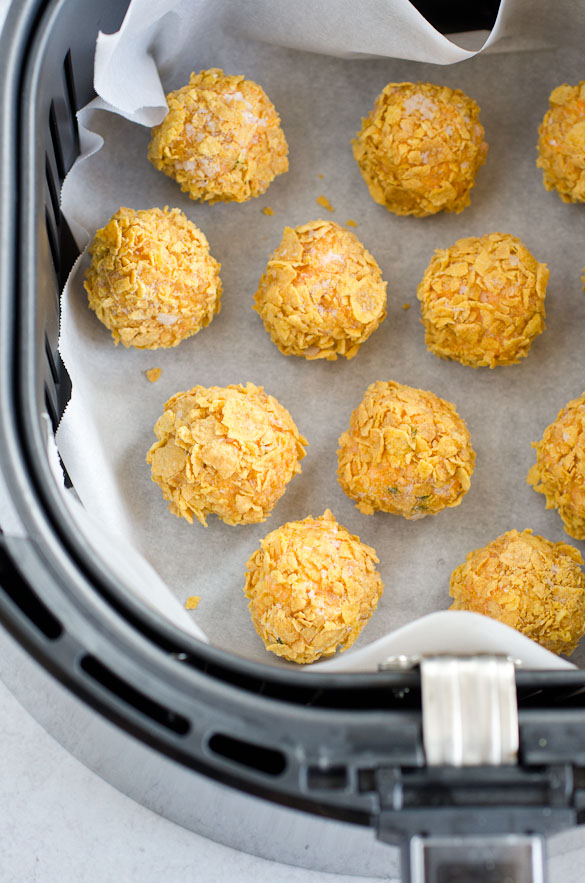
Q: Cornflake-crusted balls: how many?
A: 11